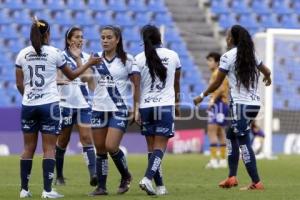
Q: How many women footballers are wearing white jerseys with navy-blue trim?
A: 5